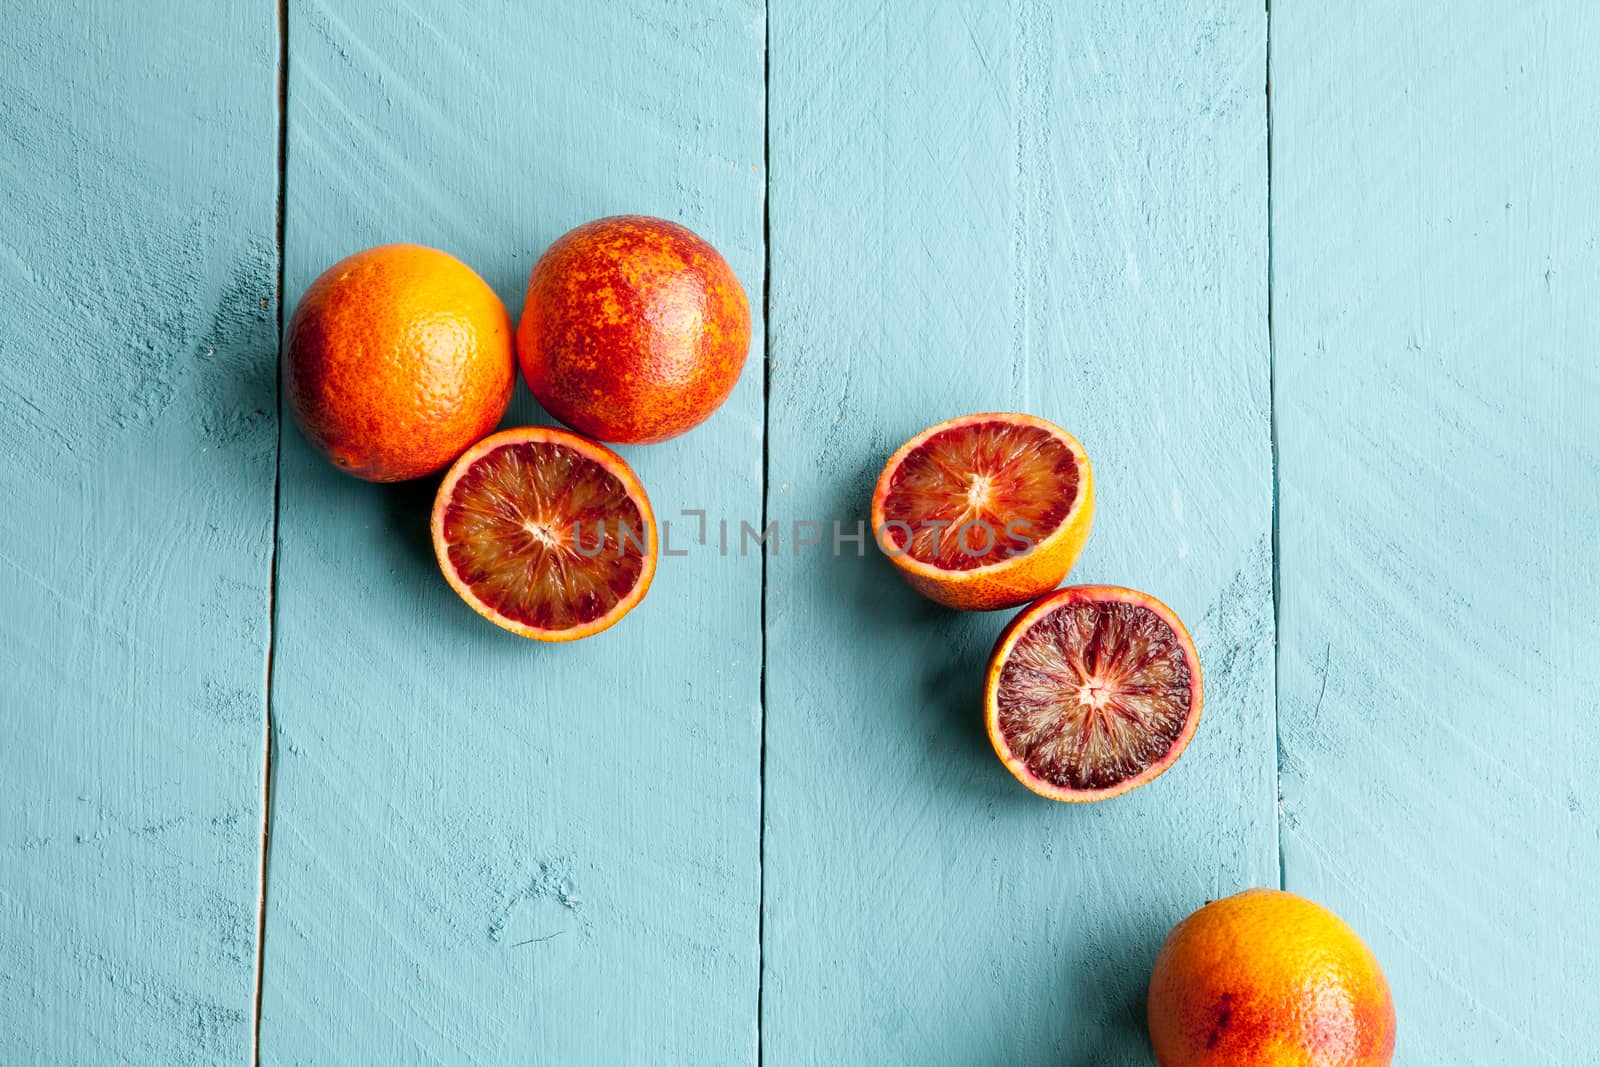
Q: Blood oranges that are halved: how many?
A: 3